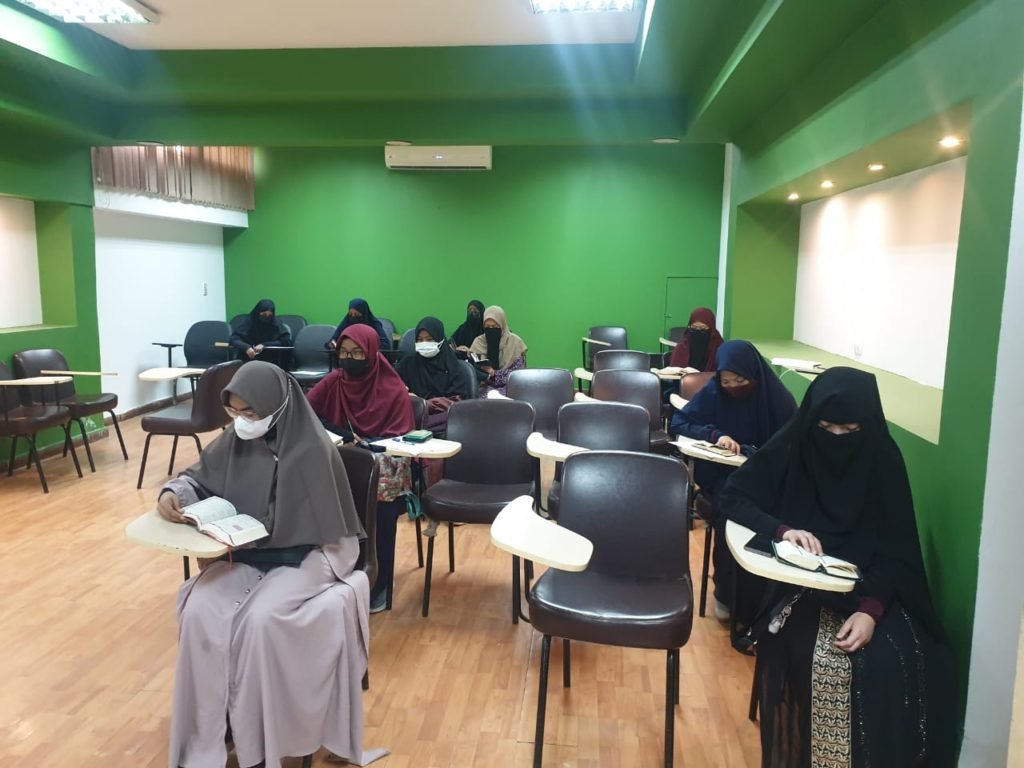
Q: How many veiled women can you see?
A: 10